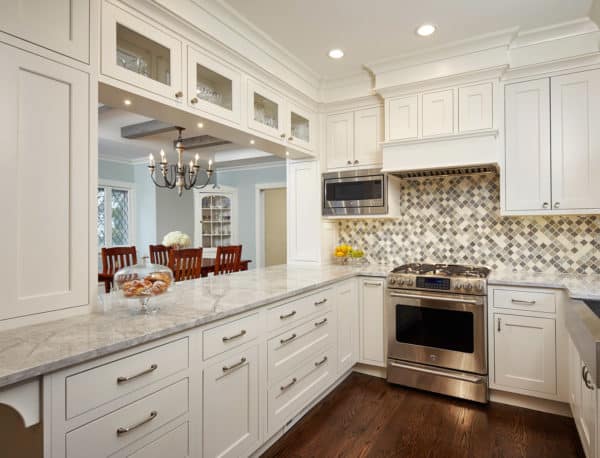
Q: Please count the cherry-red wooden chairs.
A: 4